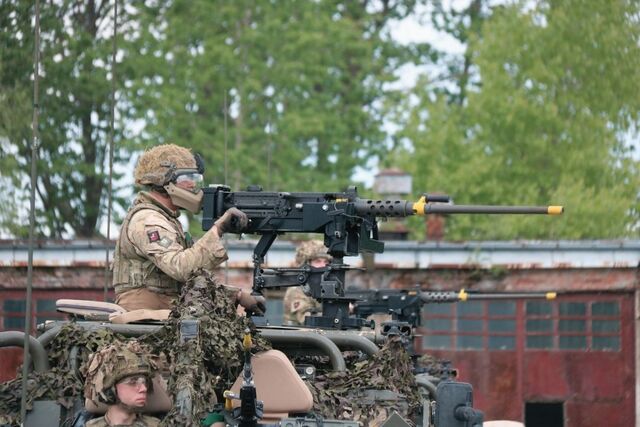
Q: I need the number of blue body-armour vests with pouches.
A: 0